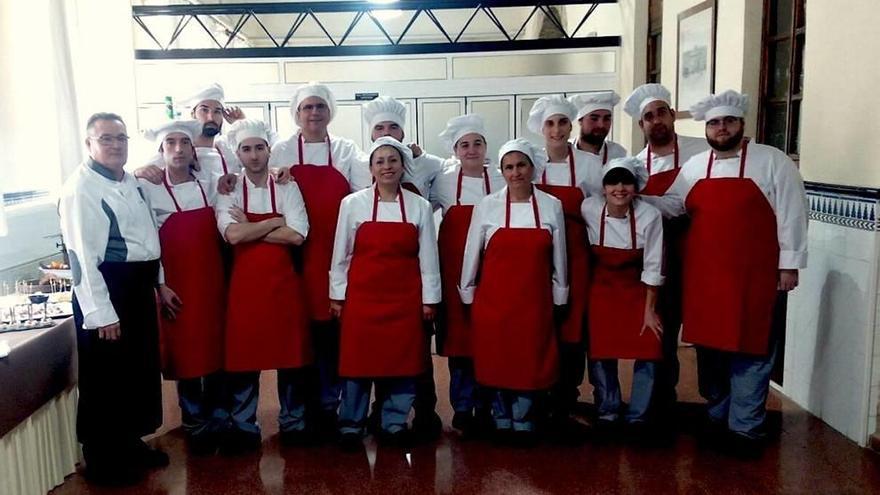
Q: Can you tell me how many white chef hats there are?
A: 13